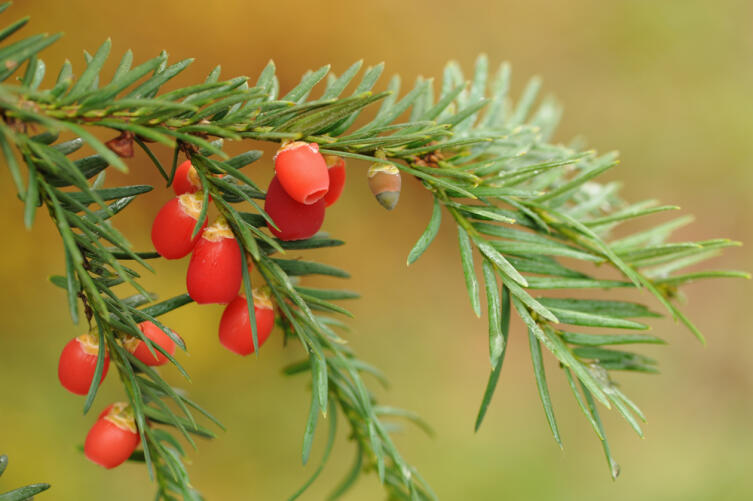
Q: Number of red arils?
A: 10